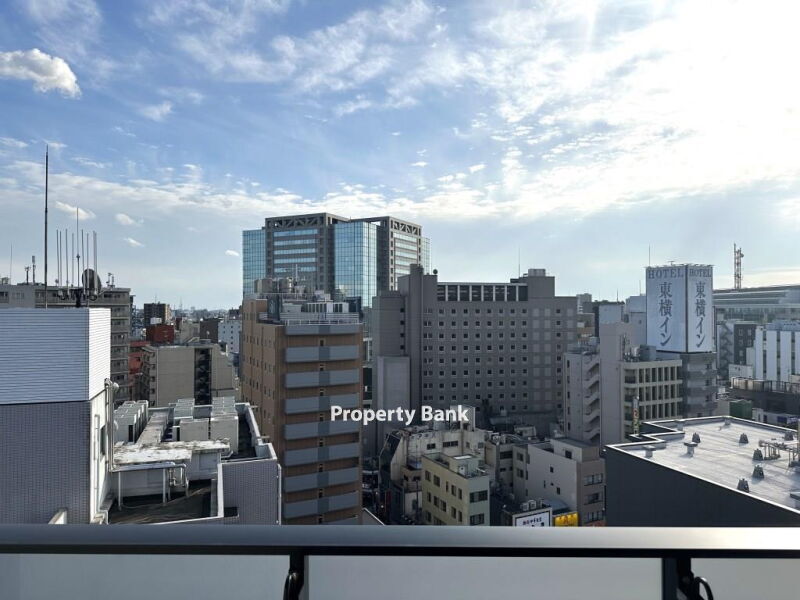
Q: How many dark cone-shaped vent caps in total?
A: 6